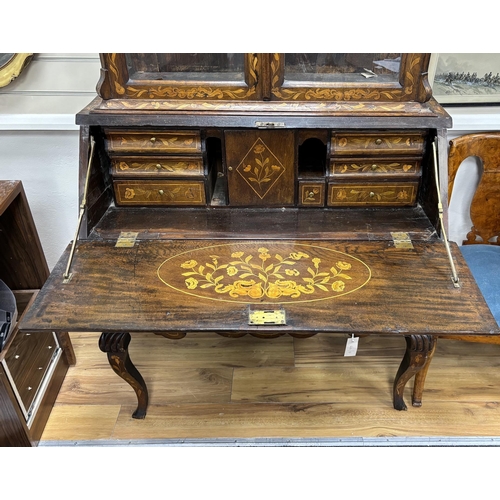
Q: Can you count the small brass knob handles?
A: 8